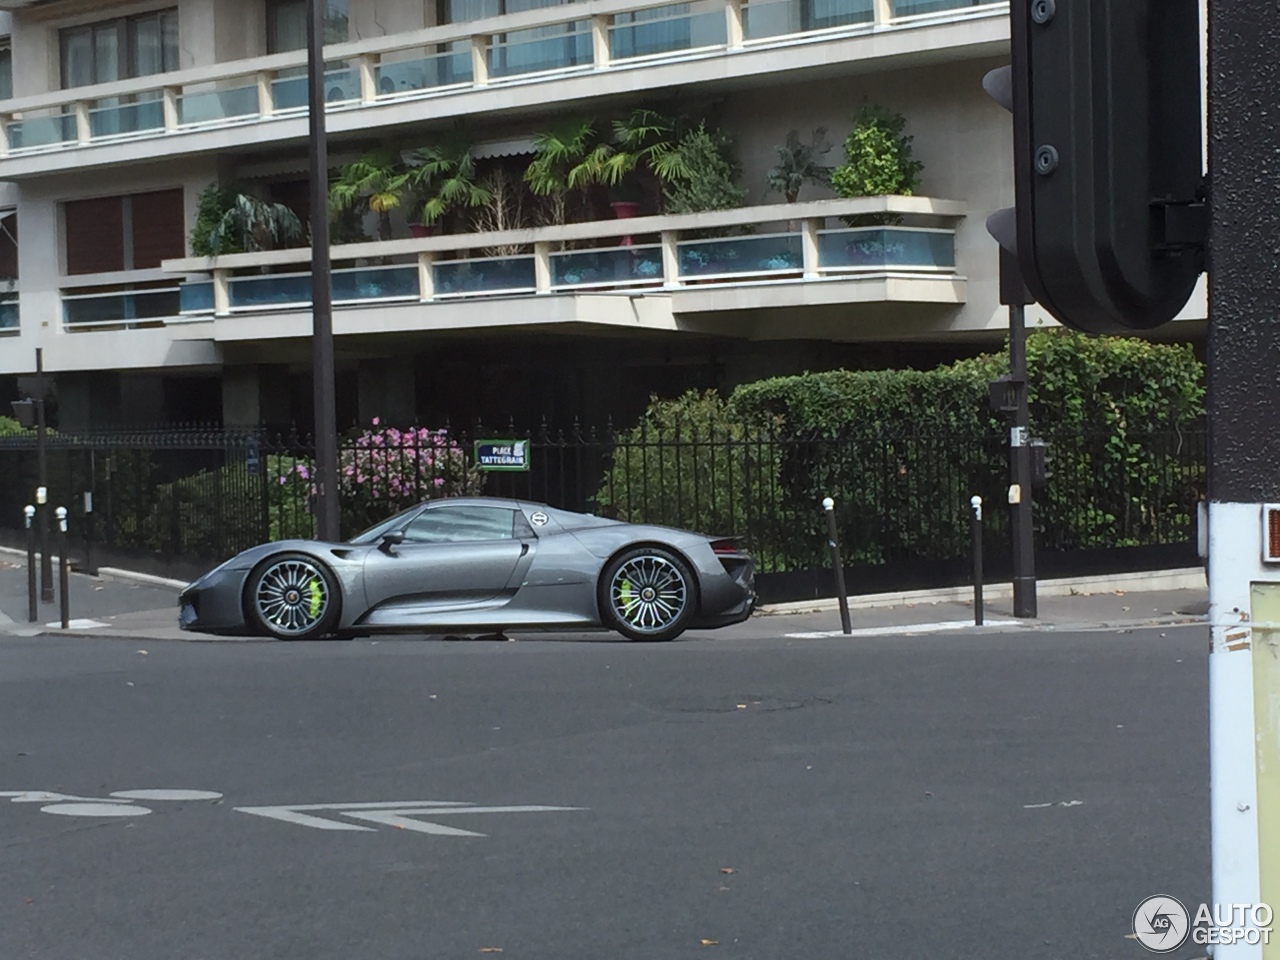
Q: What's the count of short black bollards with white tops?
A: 4